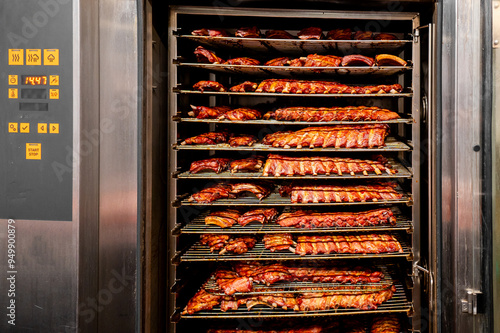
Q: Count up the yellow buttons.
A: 12